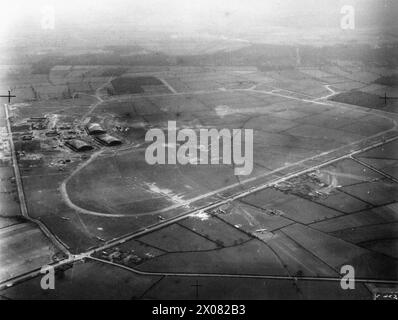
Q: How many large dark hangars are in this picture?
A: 3